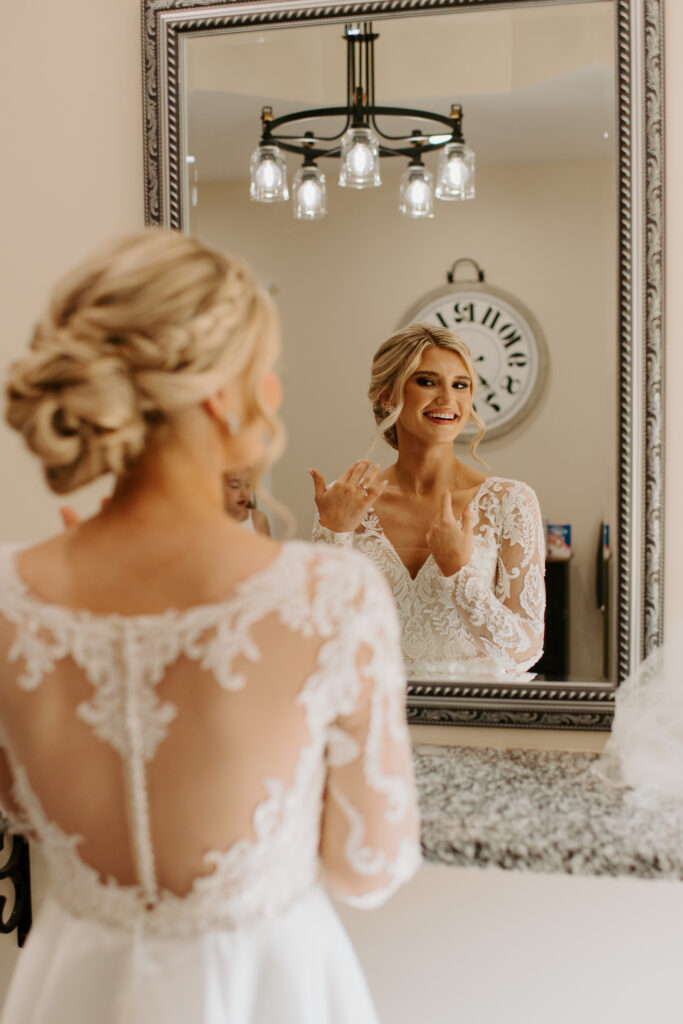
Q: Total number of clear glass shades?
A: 5